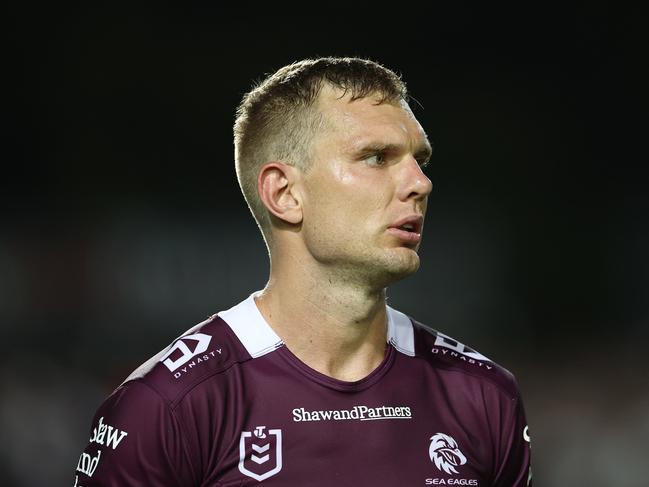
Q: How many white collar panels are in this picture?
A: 2